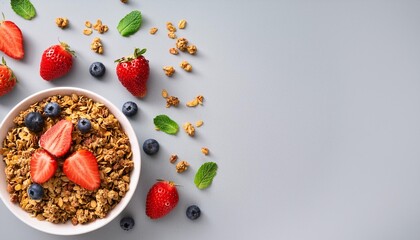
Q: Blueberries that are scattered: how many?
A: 5